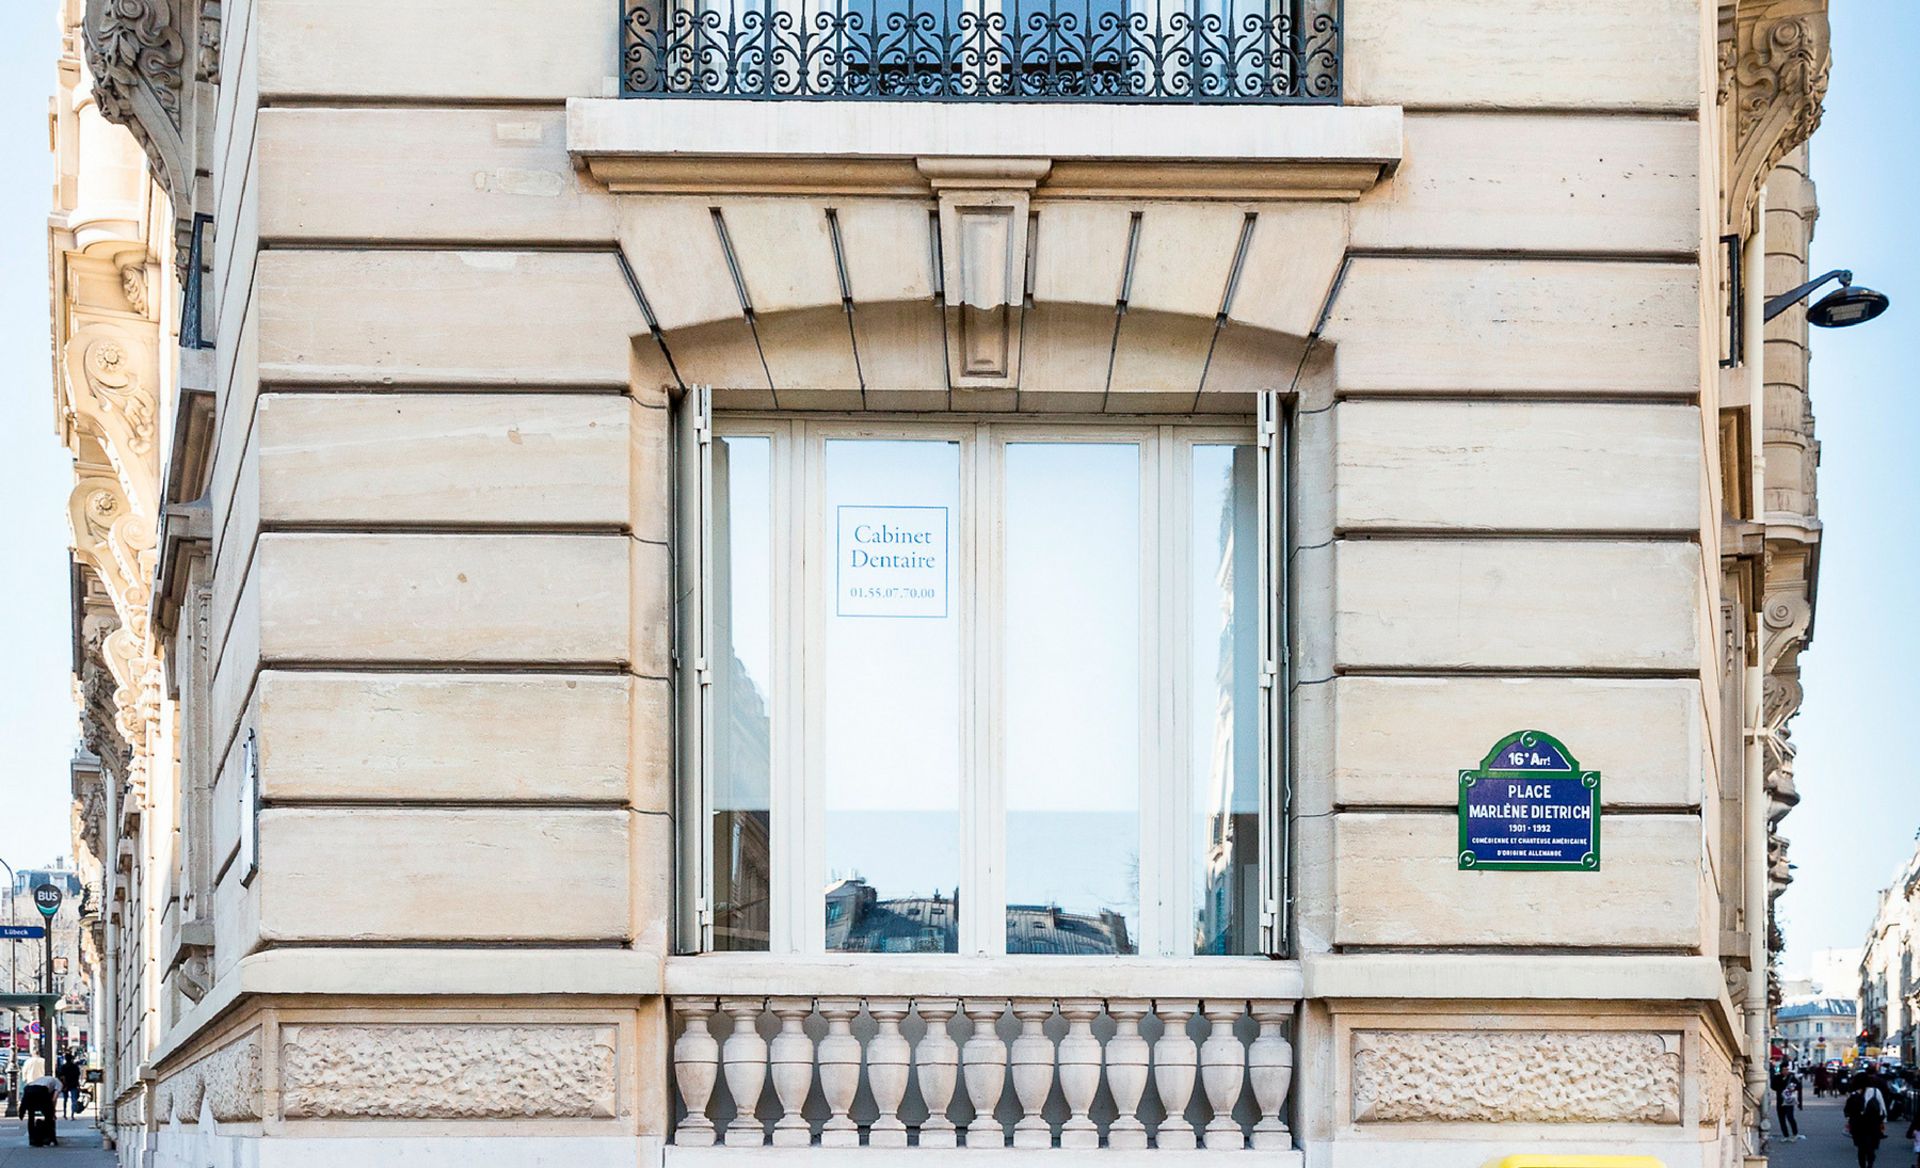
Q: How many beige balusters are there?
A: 13